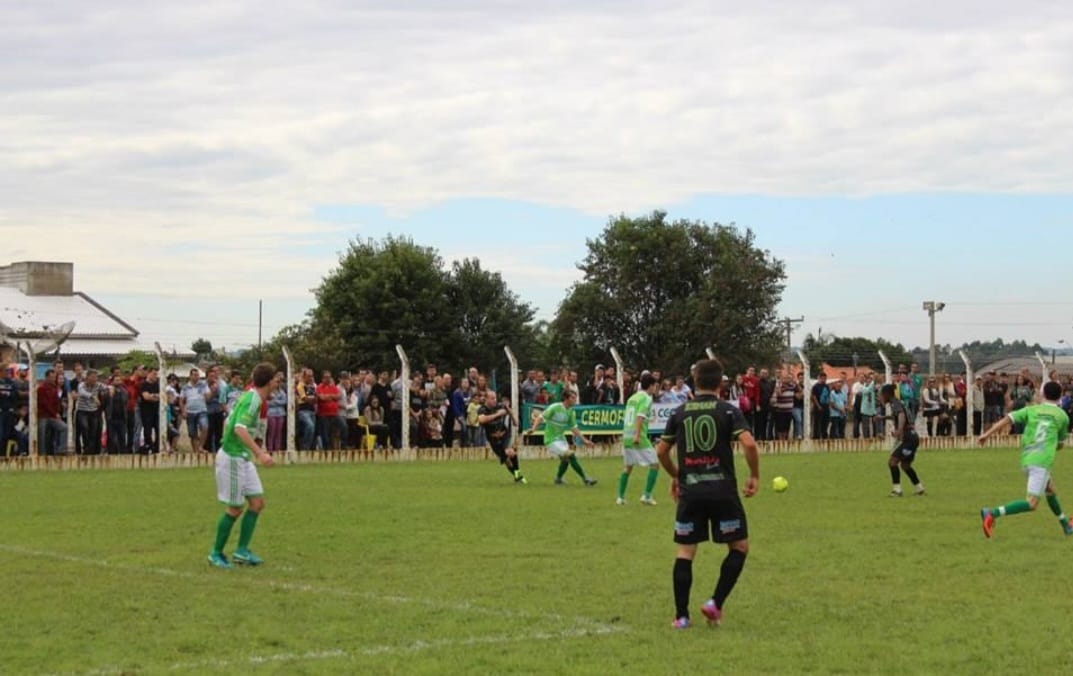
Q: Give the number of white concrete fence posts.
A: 11